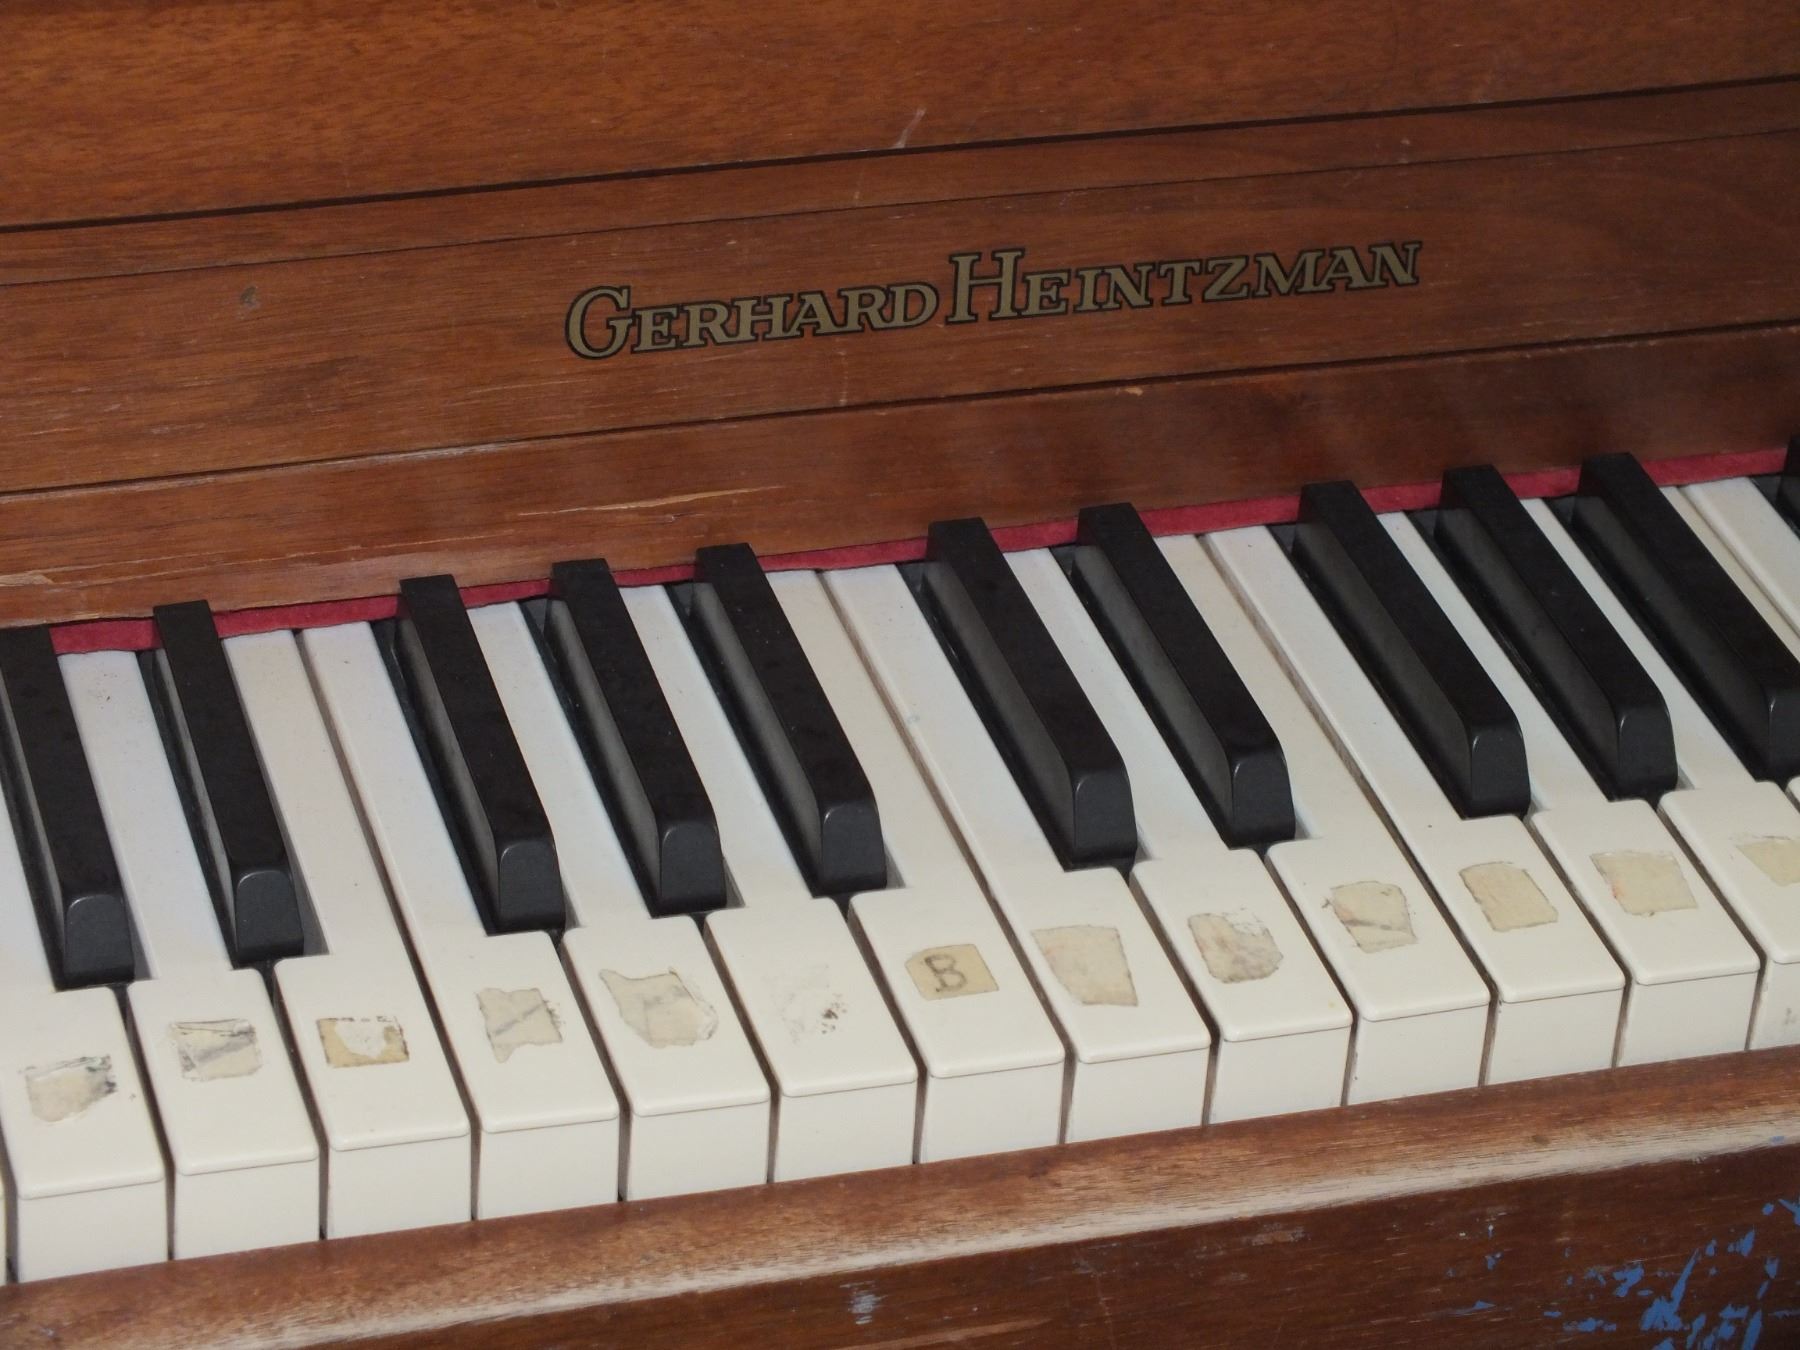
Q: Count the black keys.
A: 11